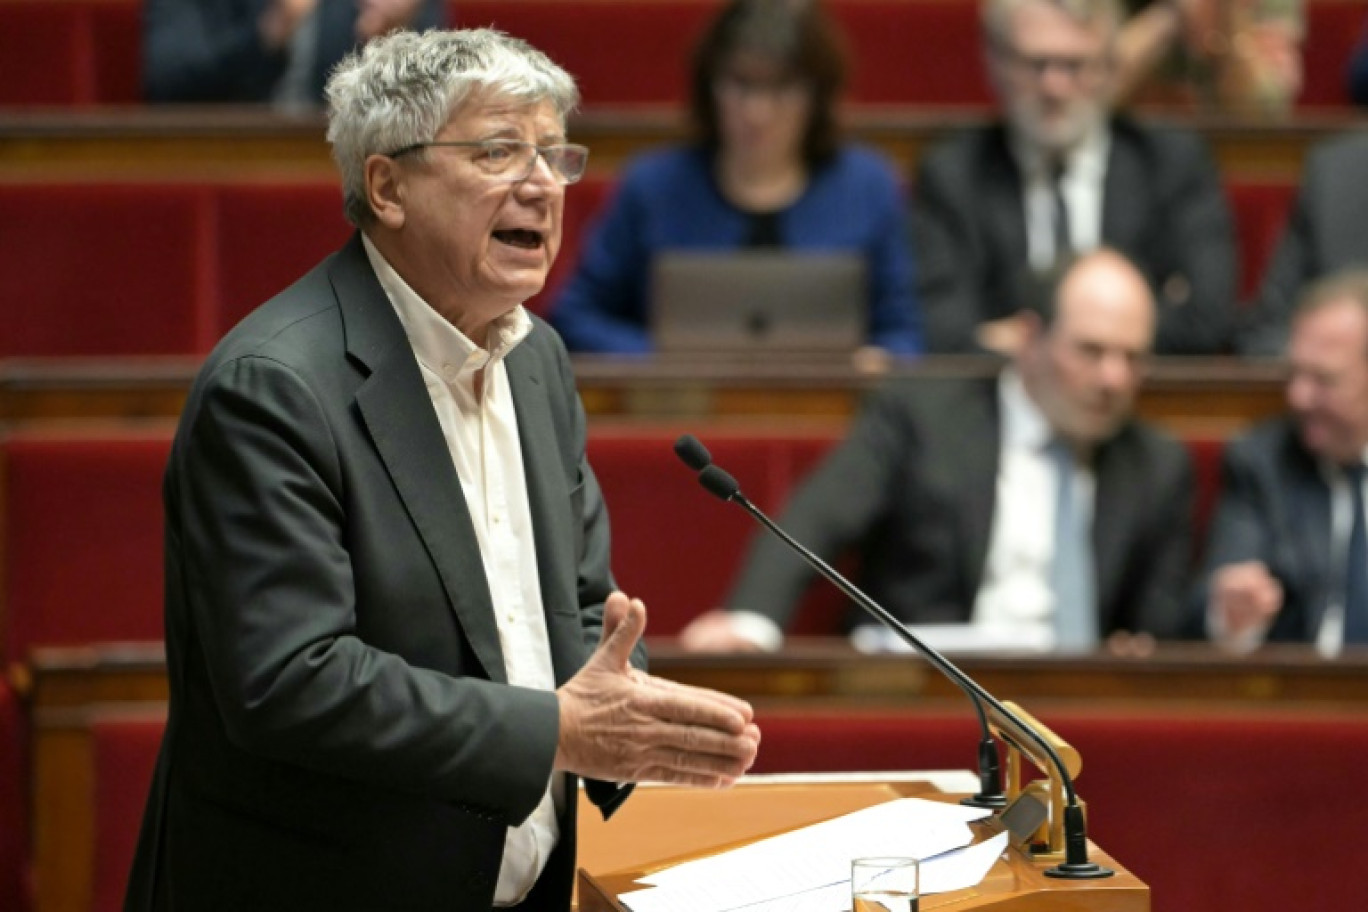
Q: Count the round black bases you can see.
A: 2